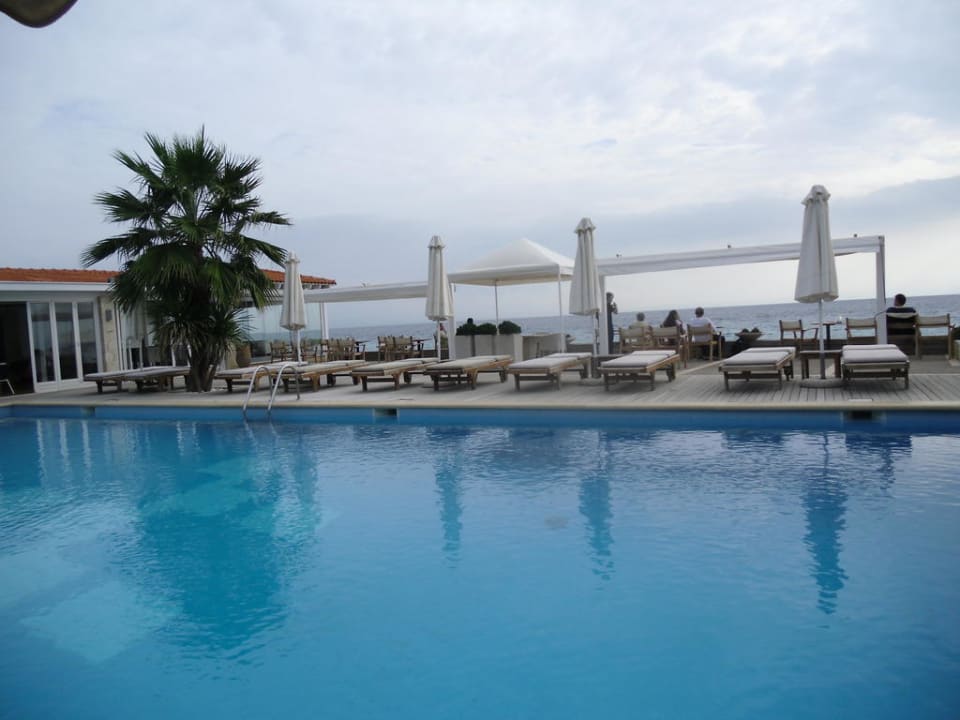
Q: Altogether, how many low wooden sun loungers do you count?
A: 10